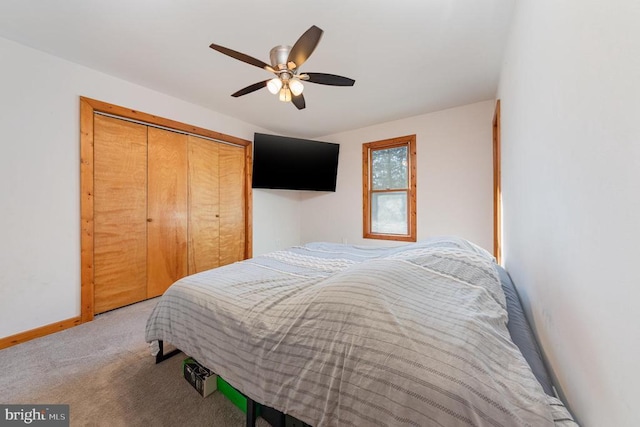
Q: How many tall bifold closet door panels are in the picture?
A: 4